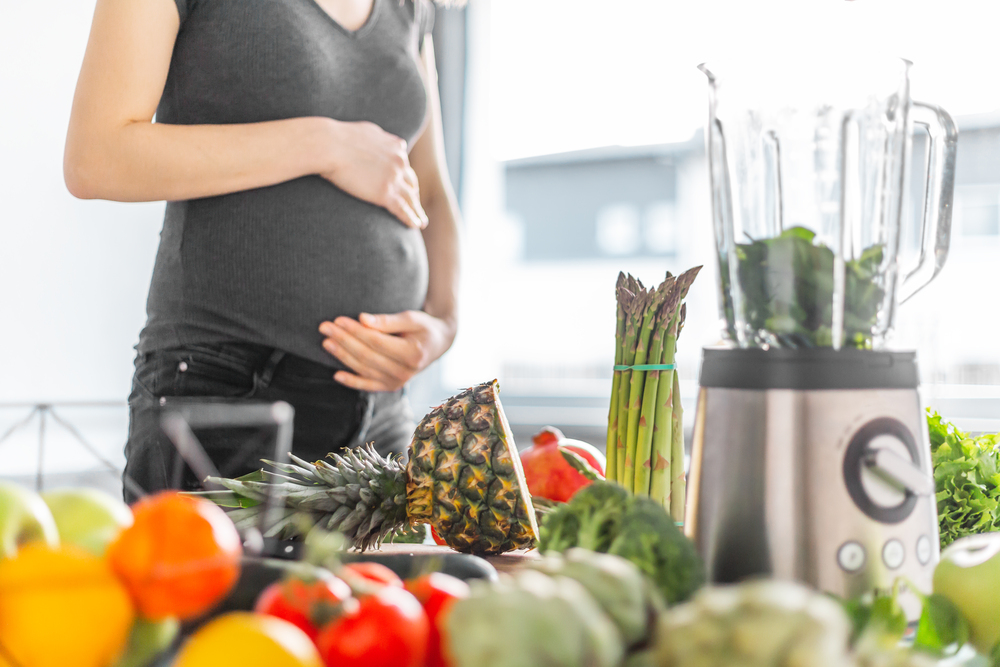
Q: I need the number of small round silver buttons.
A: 3